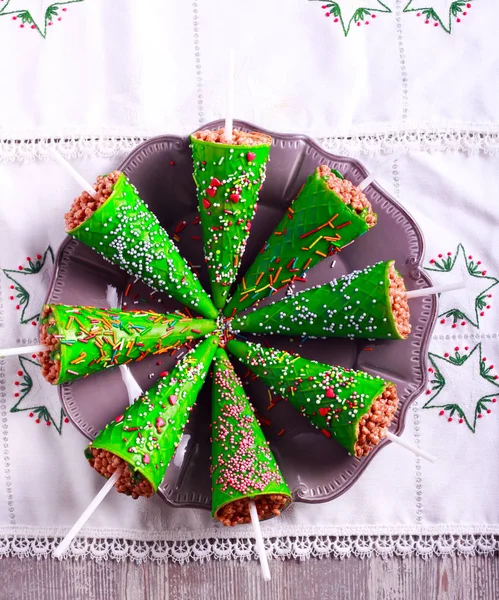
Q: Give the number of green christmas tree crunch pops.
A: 8